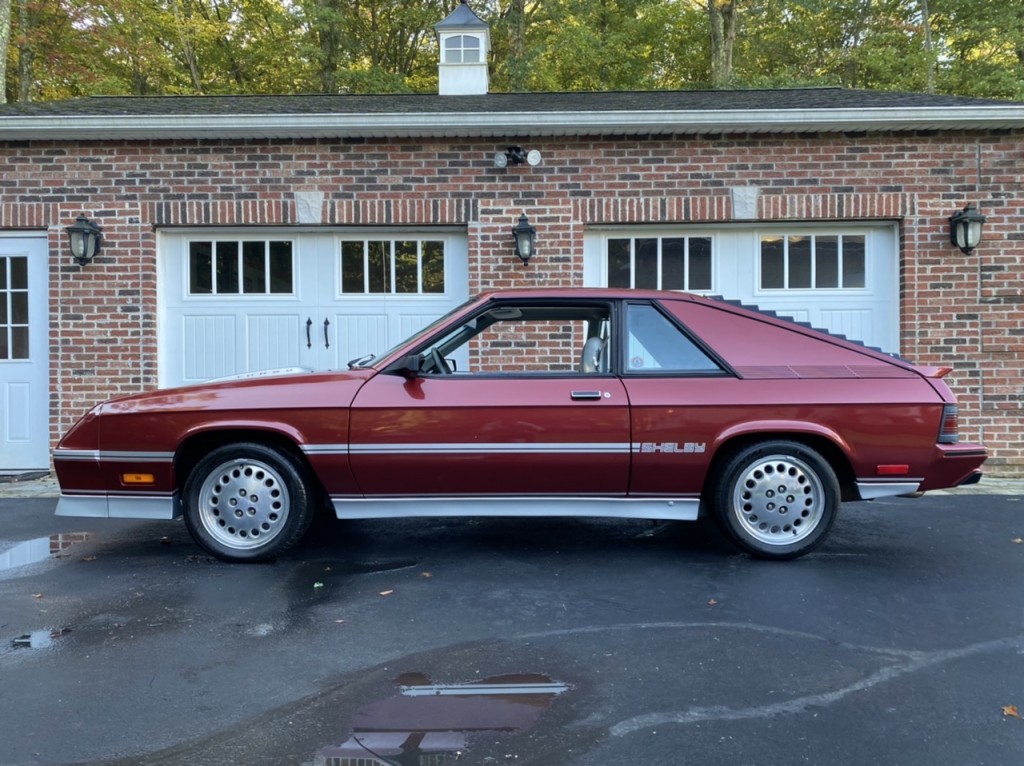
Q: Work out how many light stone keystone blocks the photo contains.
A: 2